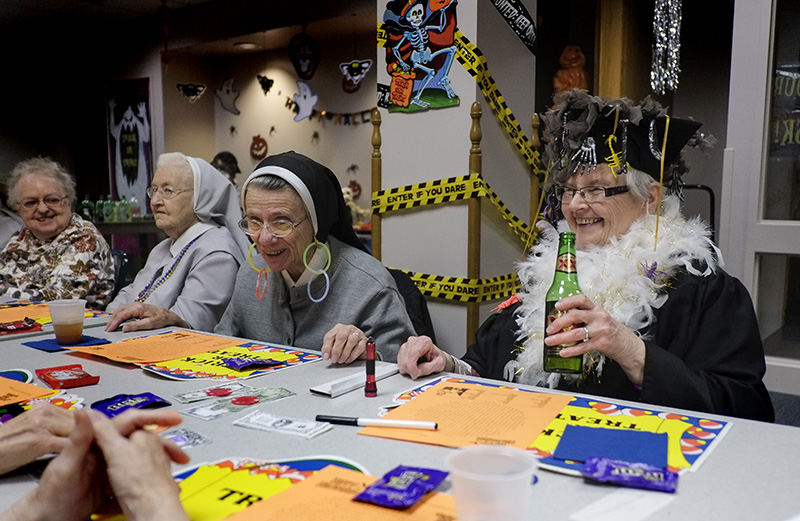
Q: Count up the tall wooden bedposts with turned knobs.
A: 3